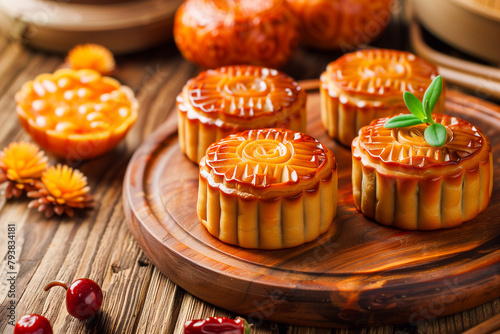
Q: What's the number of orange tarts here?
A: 1